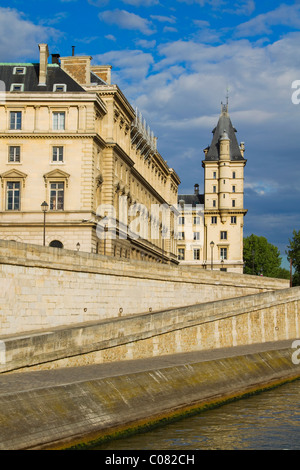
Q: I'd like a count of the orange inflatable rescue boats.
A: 0